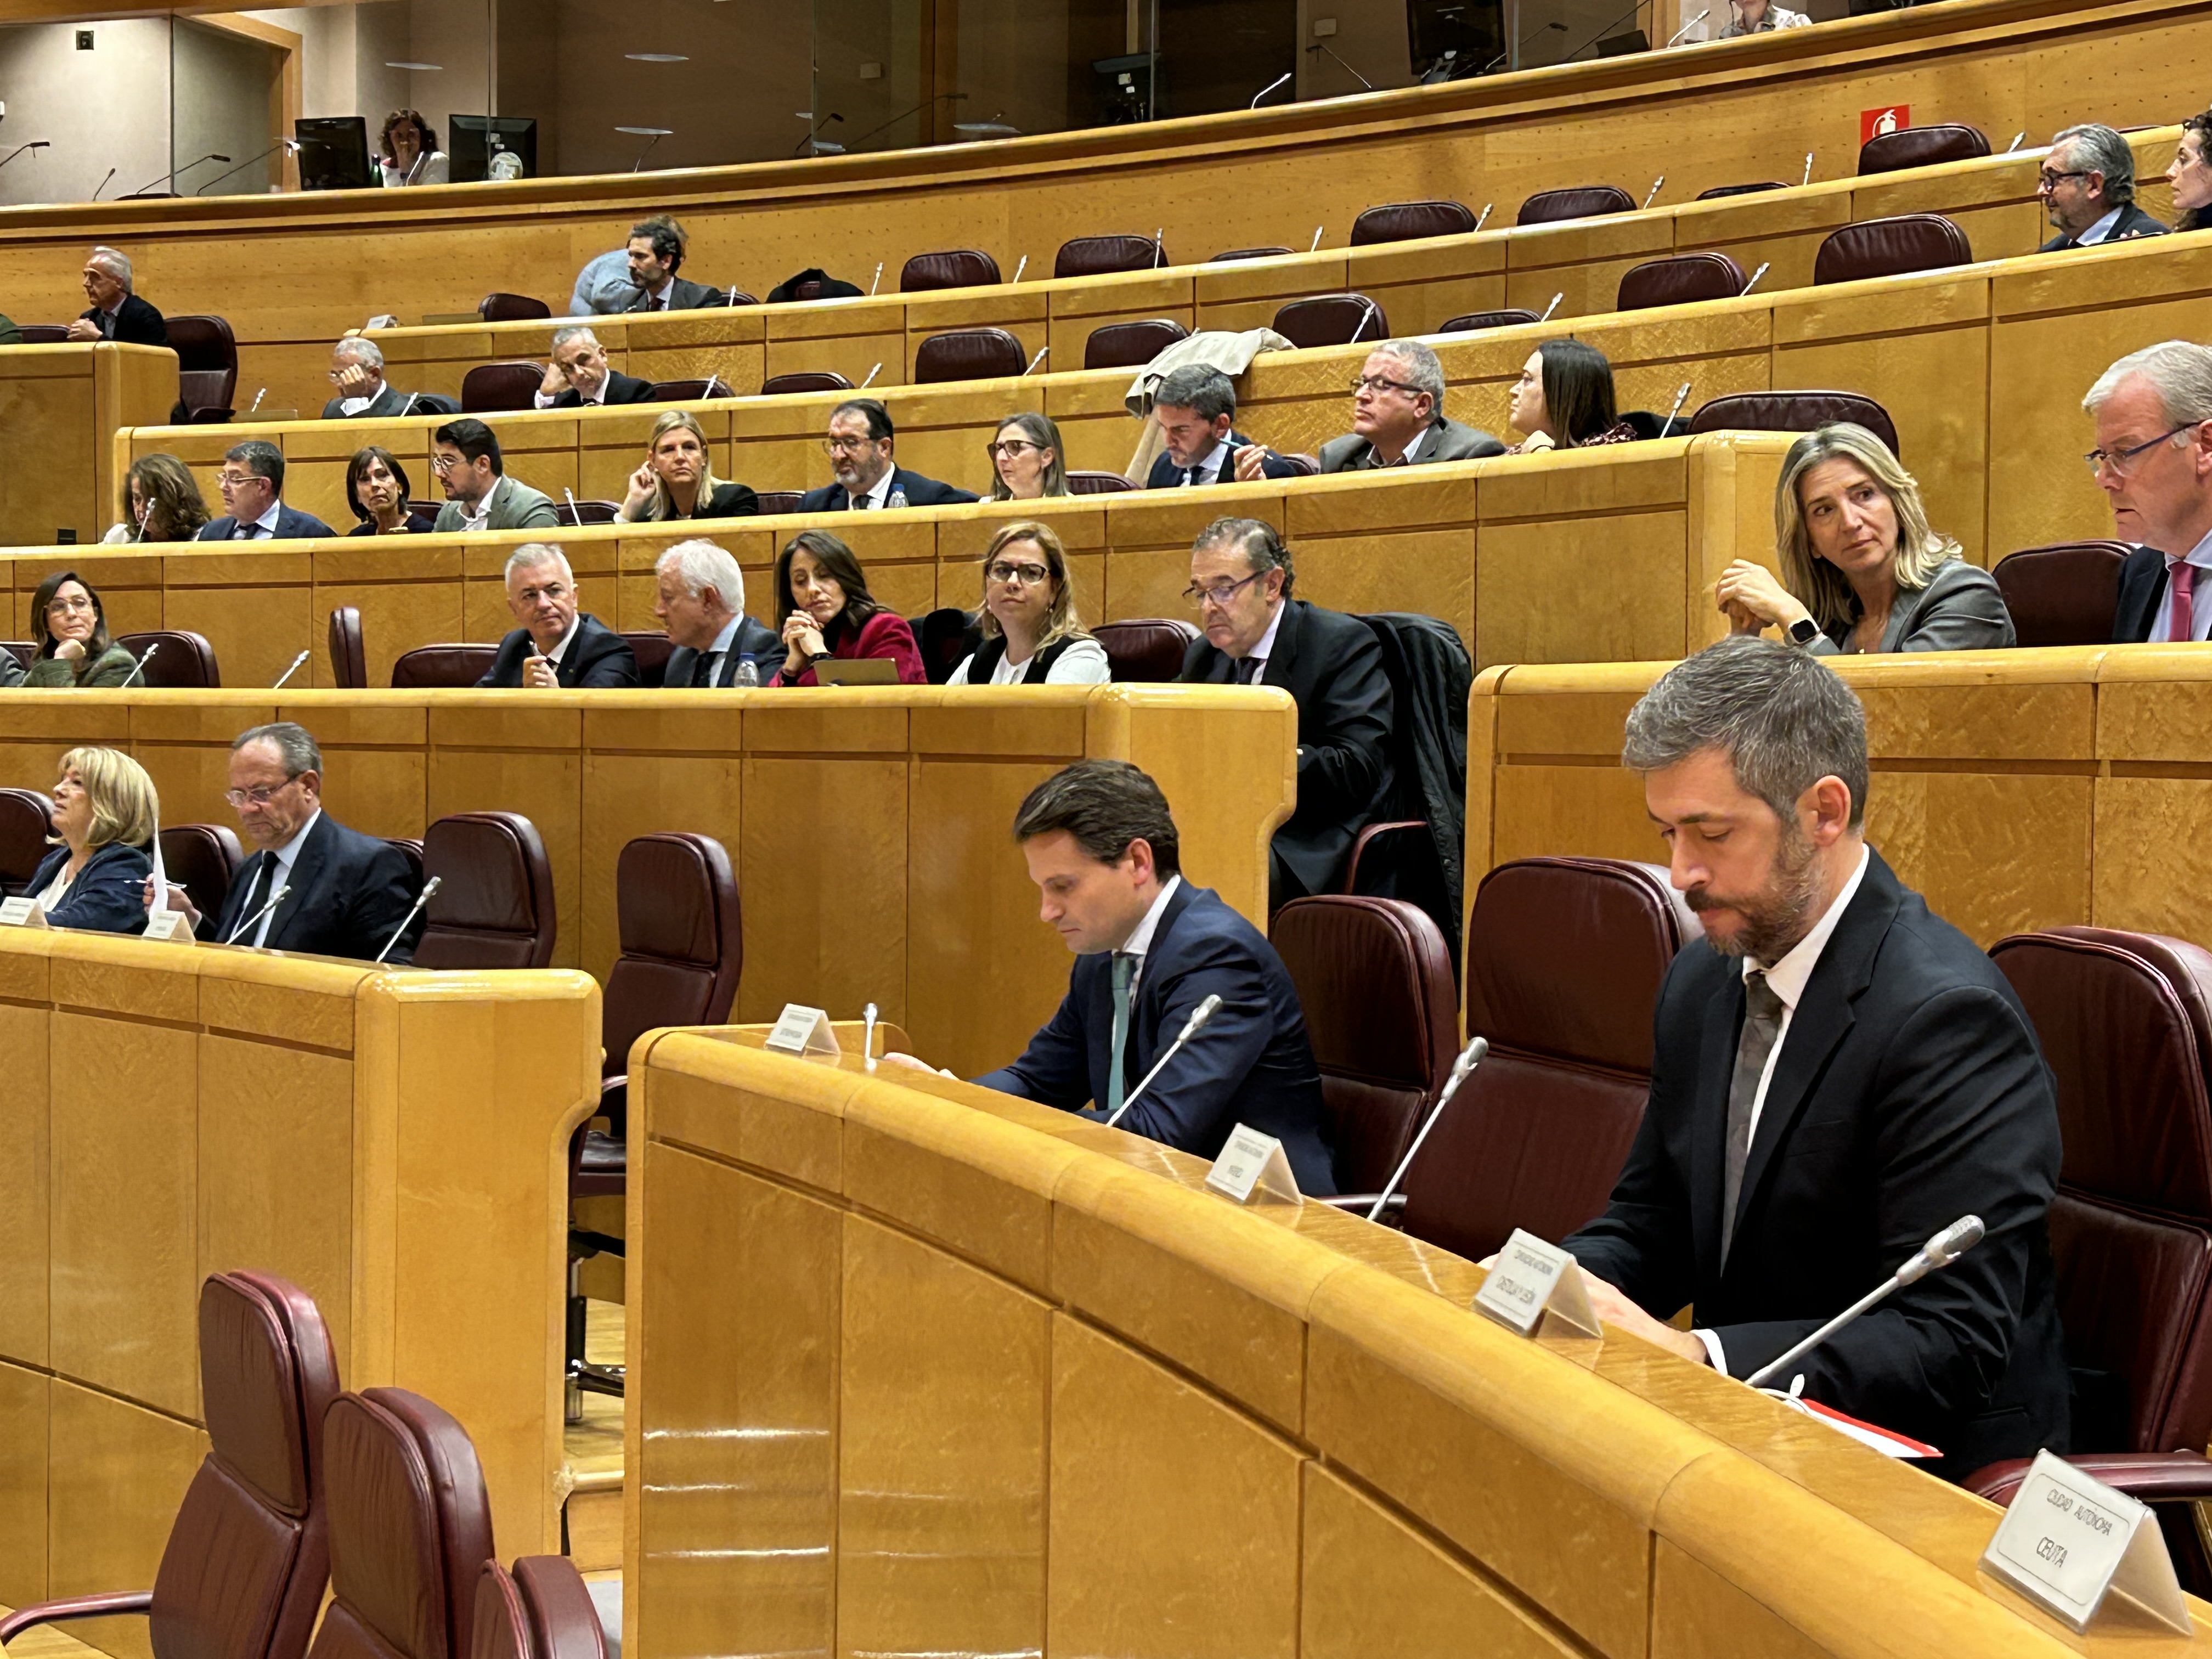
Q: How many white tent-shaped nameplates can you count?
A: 6